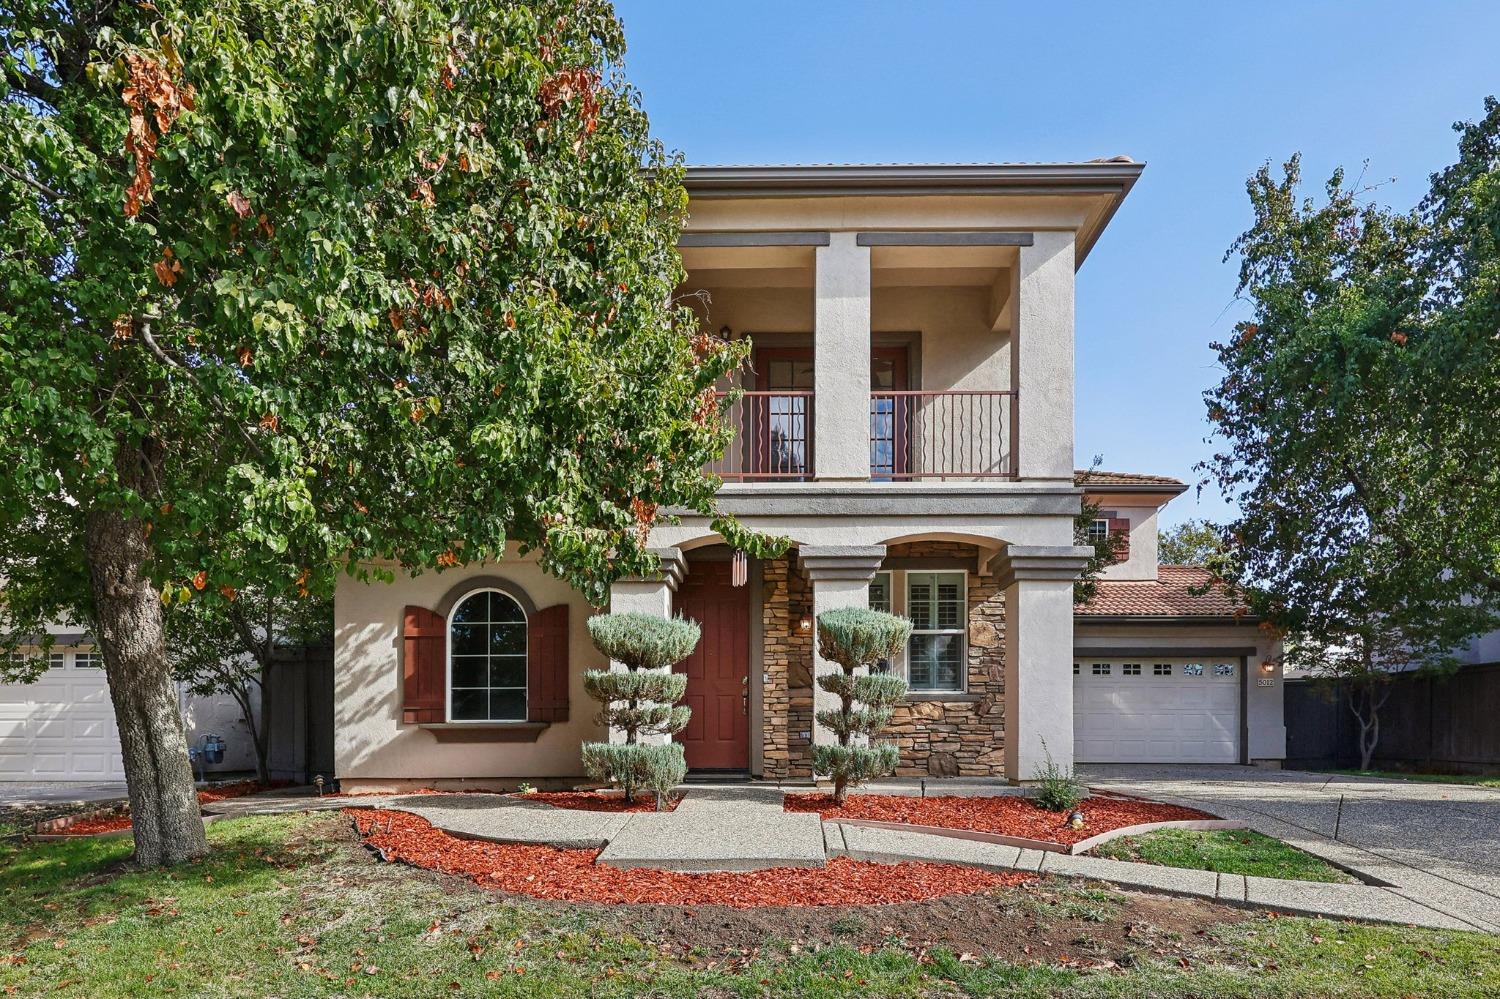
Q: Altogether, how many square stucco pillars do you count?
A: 5